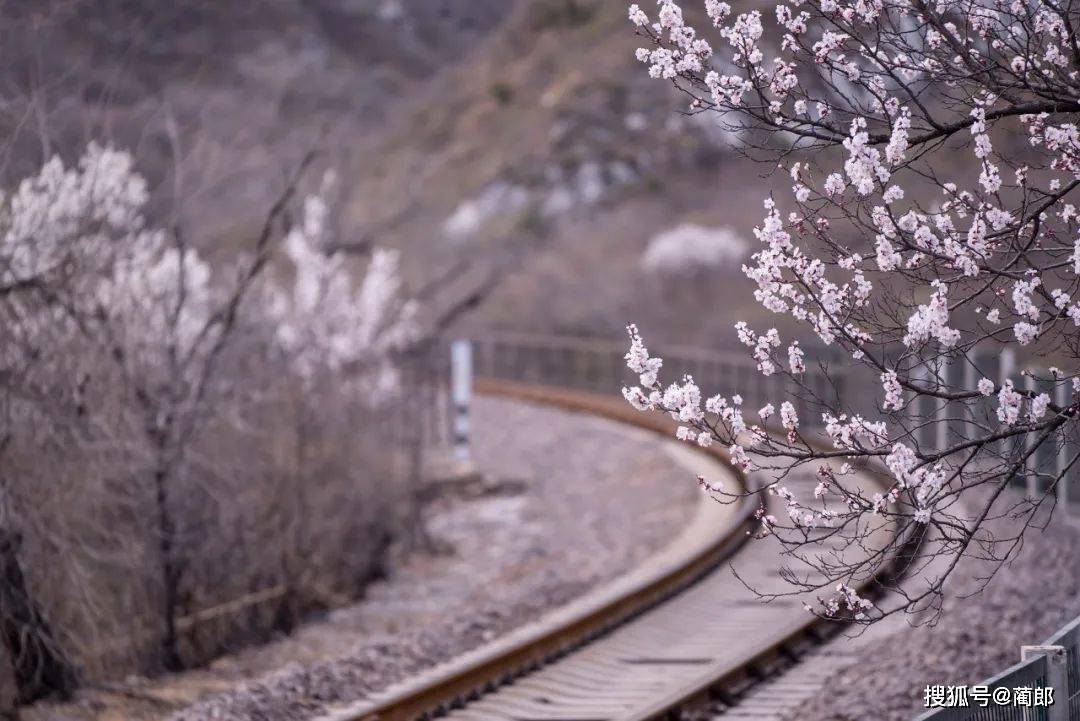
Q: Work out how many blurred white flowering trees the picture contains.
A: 3